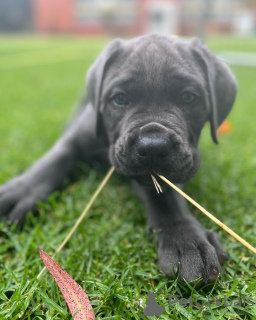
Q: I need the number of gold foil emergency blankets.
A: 0